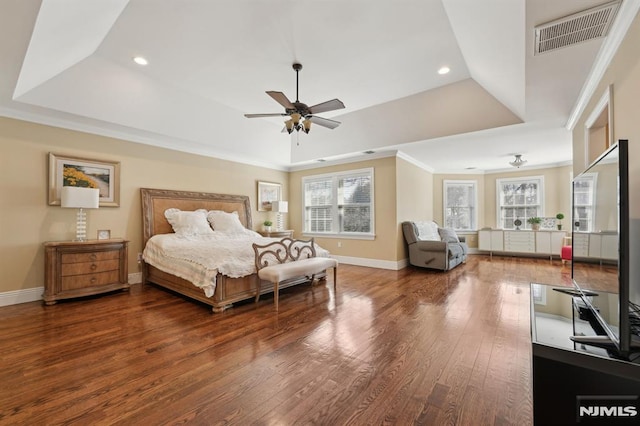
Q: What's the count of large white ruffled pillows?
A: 2